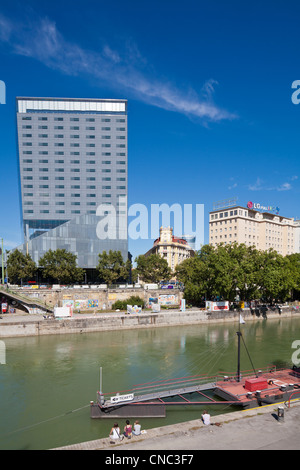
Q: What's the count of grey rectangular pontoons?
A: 1